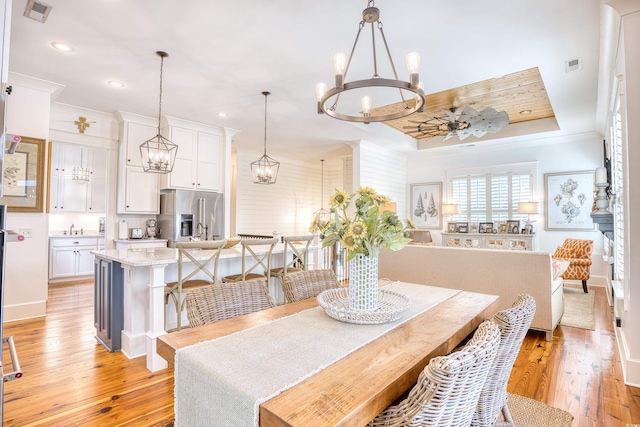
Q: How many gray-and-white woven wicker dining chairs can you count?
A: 4